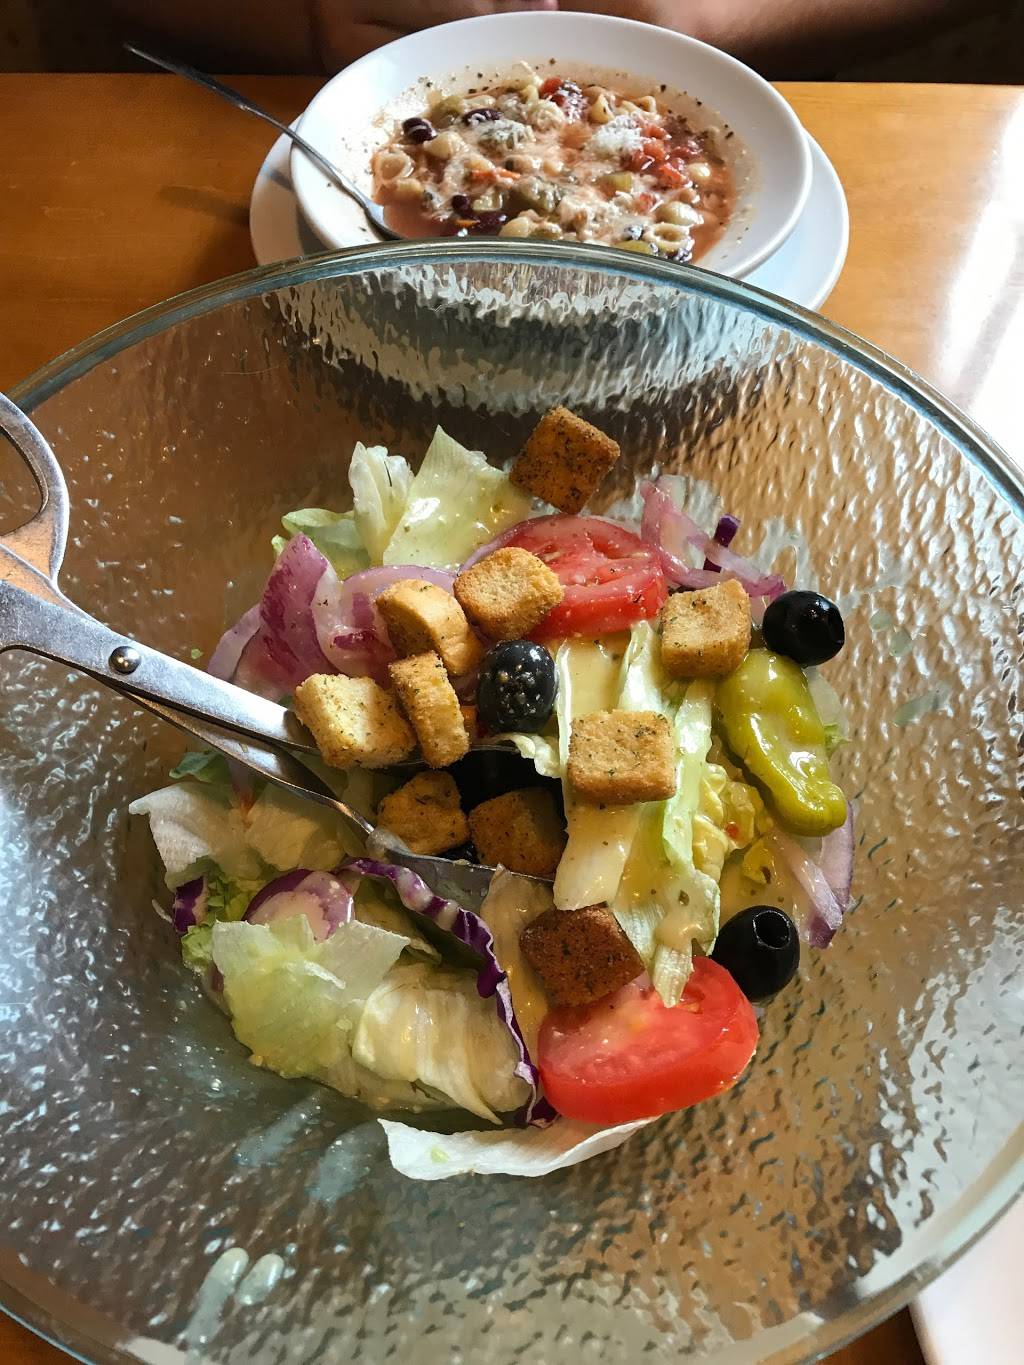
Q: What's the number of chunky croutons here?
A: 10